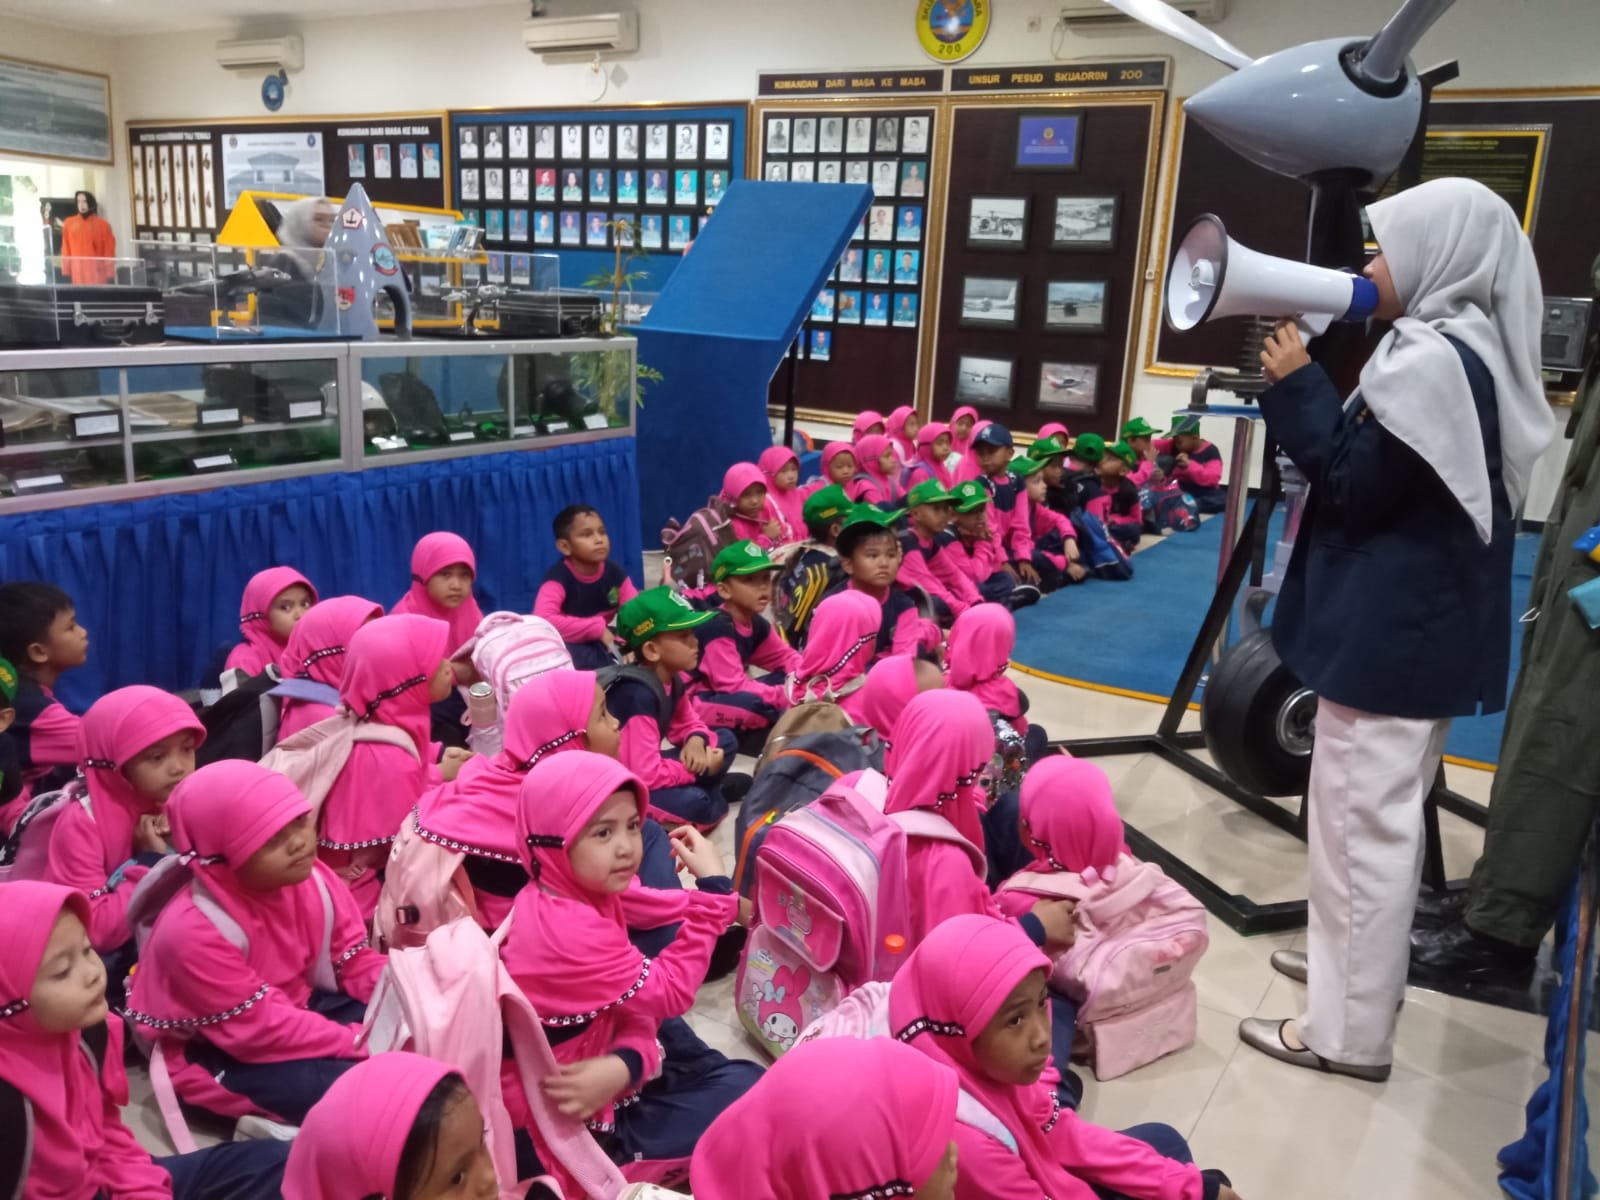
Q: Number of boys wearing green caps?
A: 13